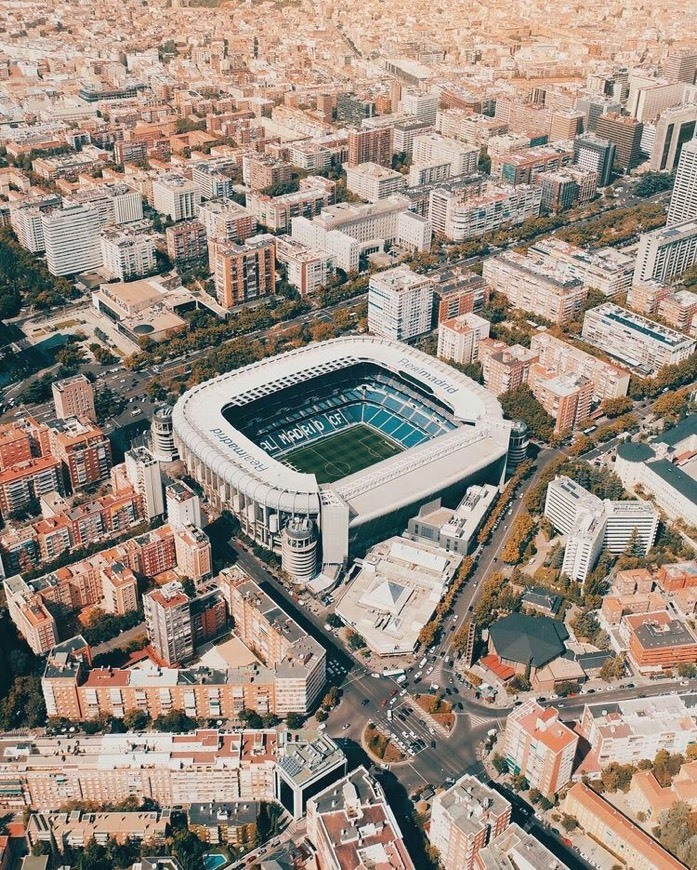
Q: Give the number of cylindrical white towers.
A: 3